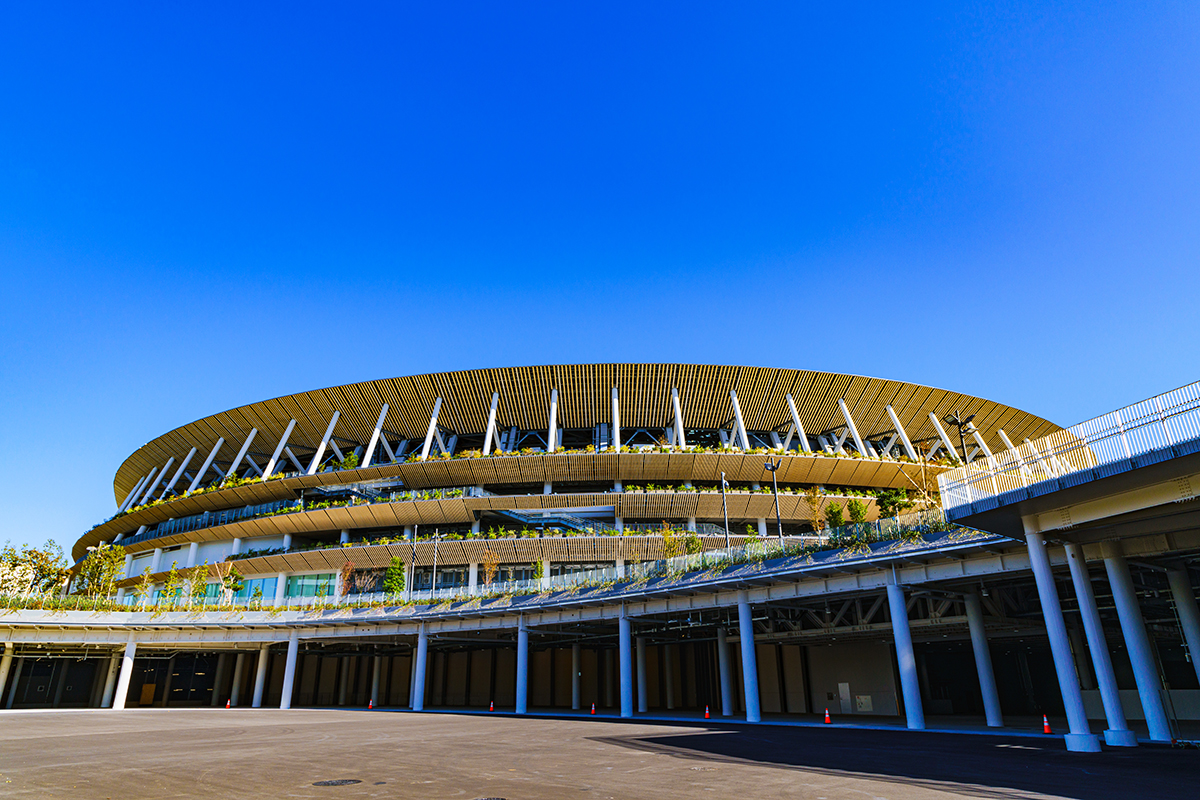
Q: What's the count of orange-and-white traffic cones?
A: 7